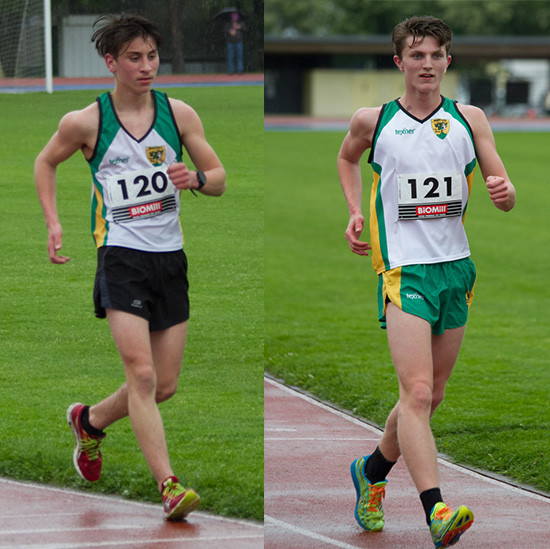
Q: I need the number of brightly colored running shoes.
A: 4